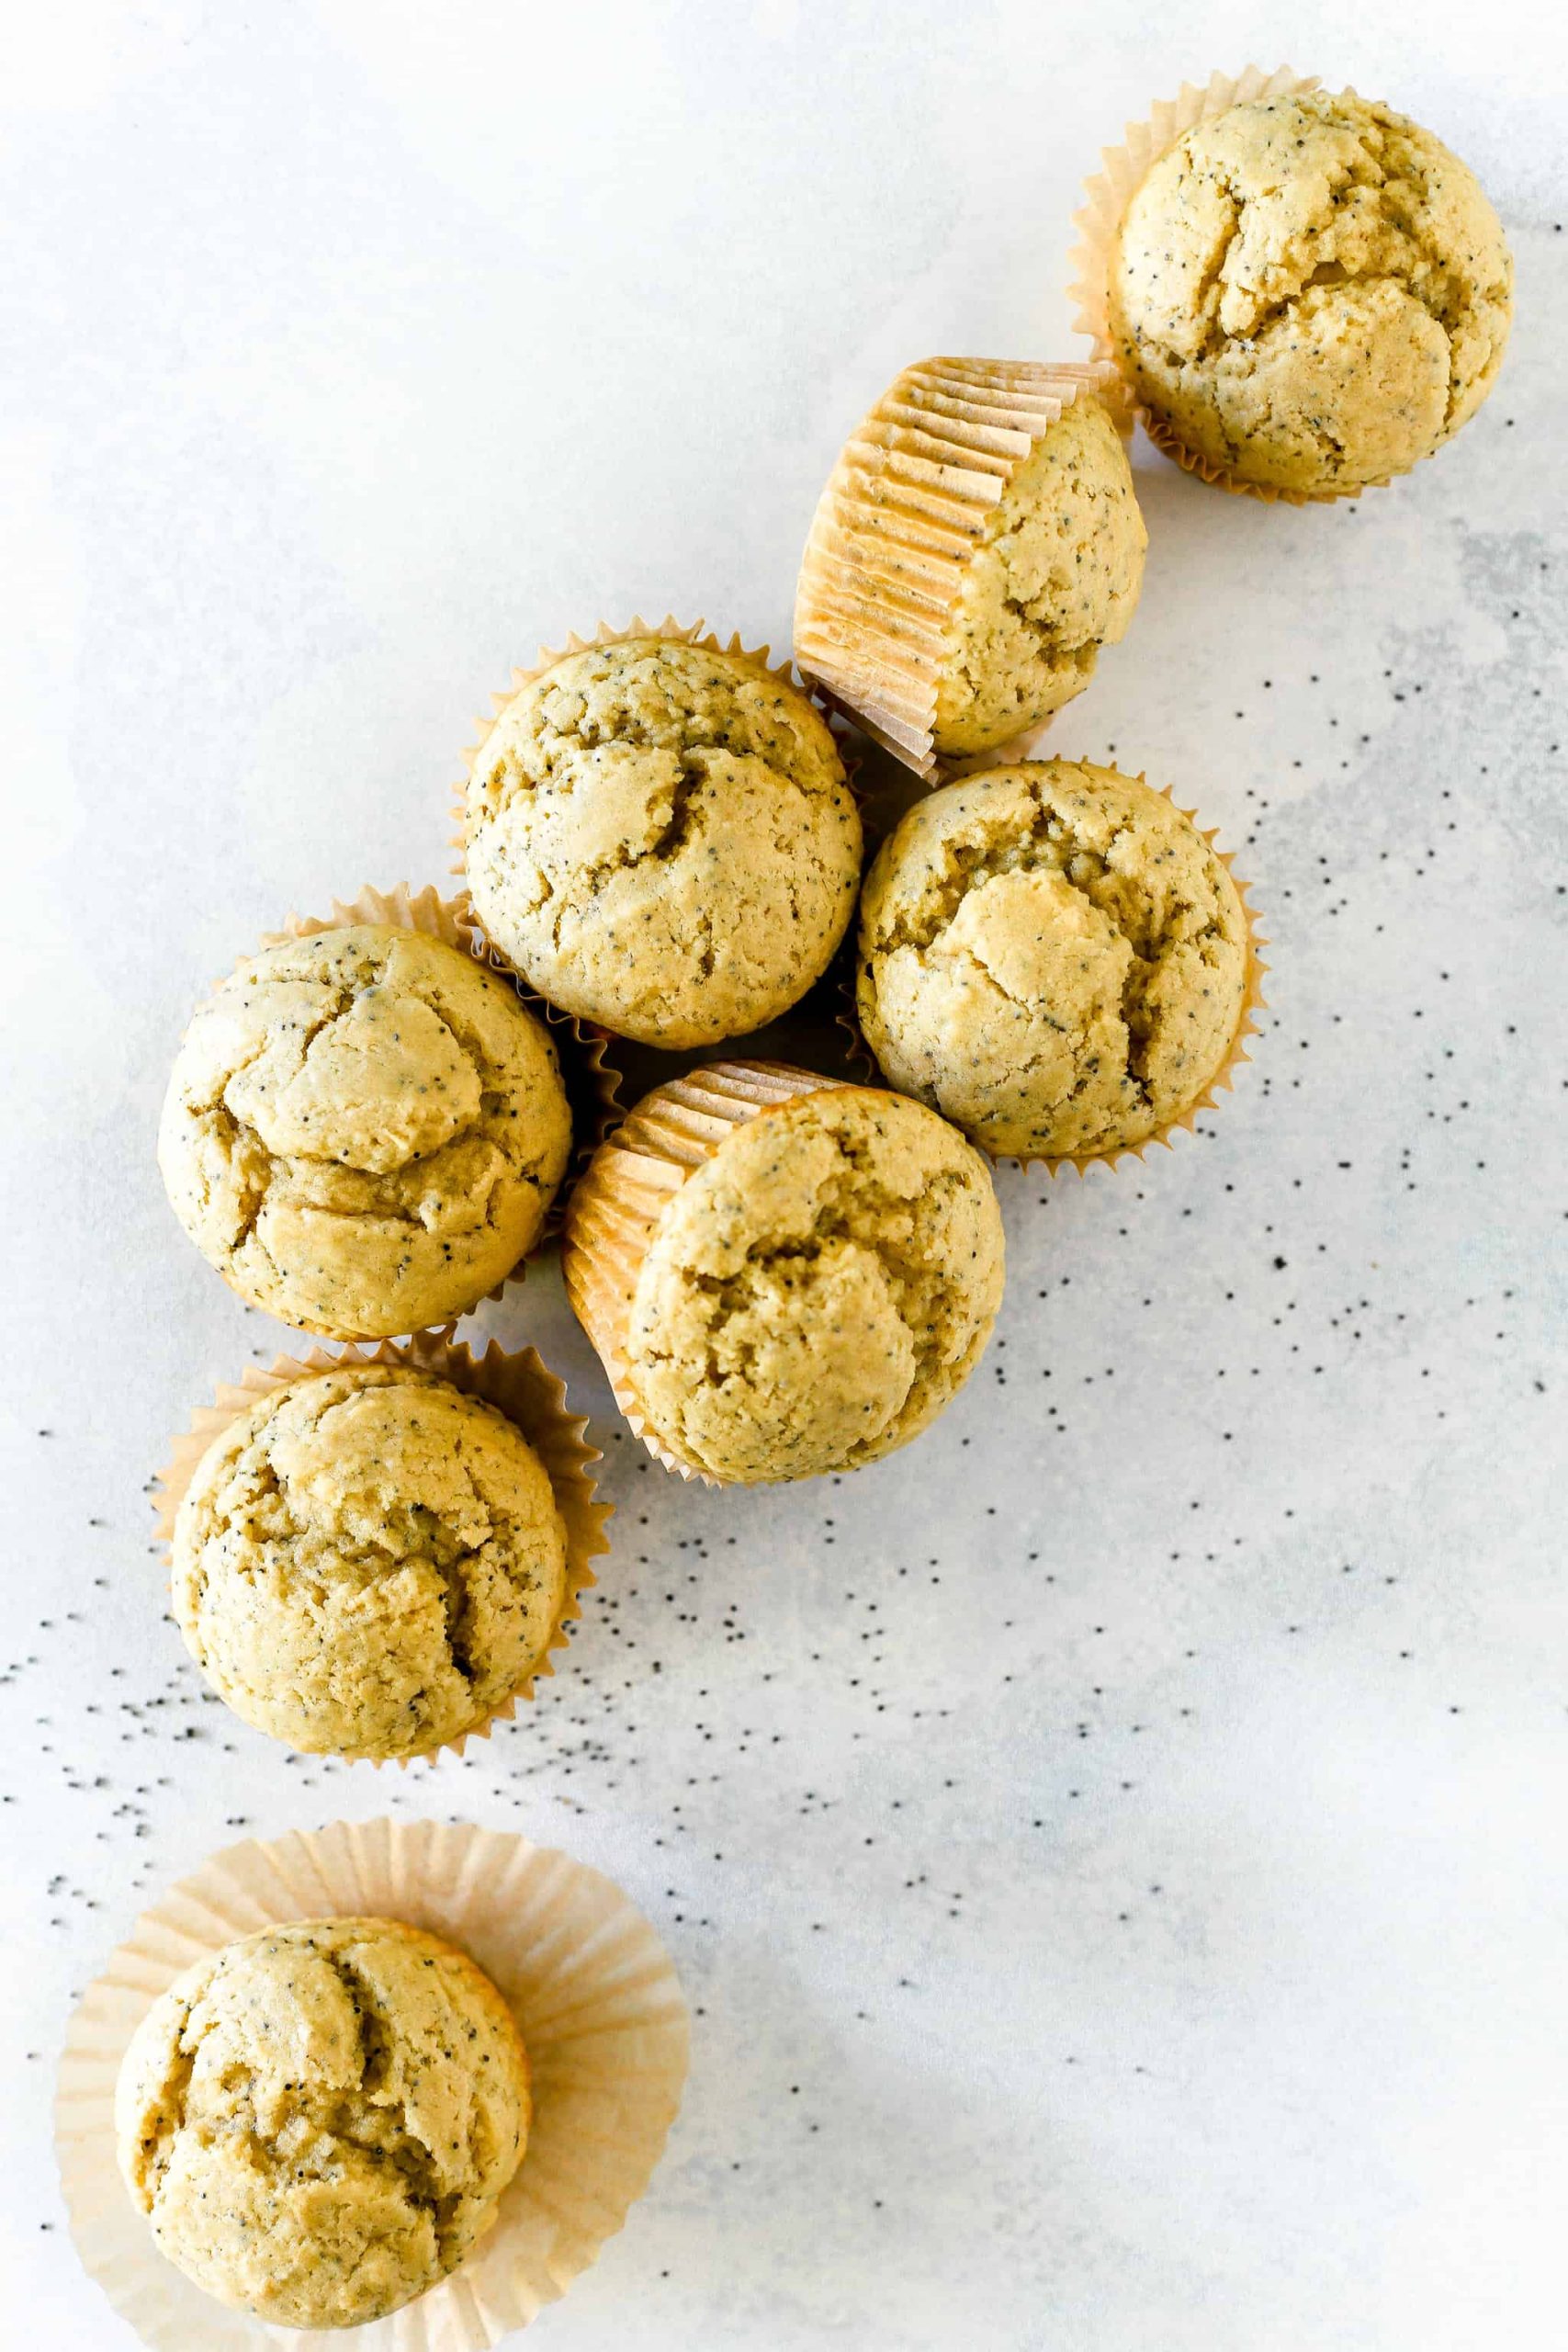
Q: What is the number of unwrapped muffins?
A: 1